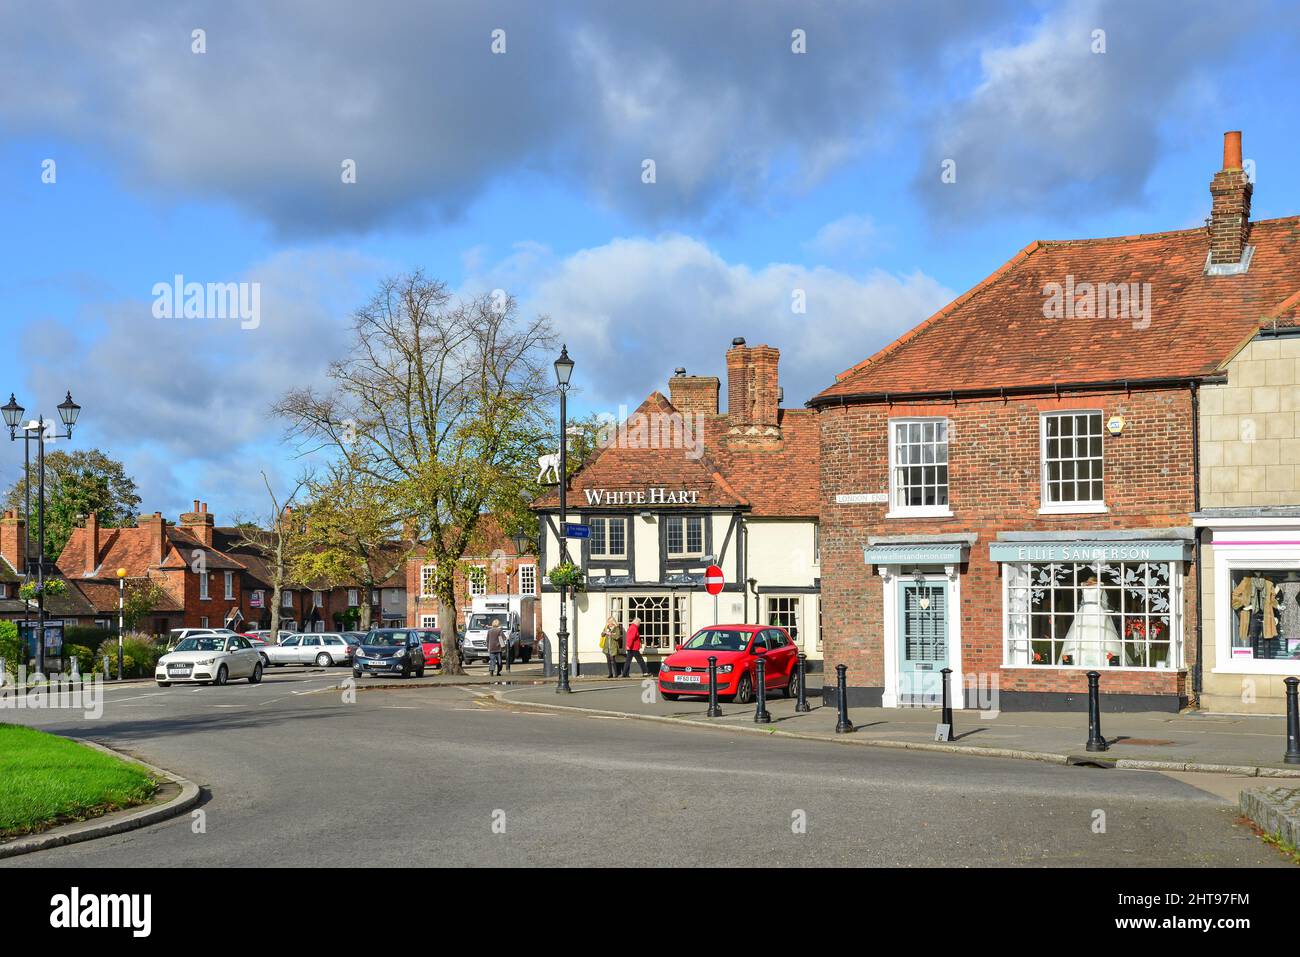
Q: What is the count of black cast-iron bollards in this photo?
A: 7